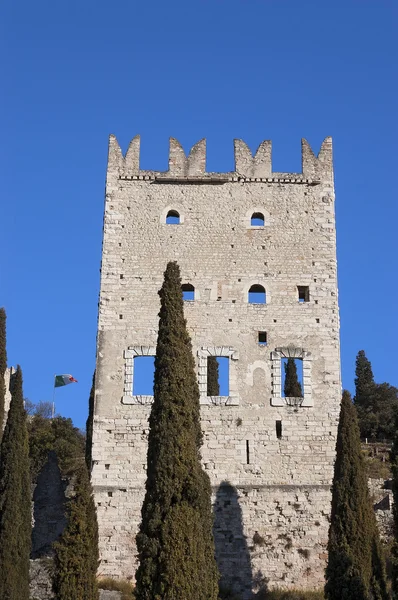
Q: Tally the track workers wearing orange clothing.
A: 0